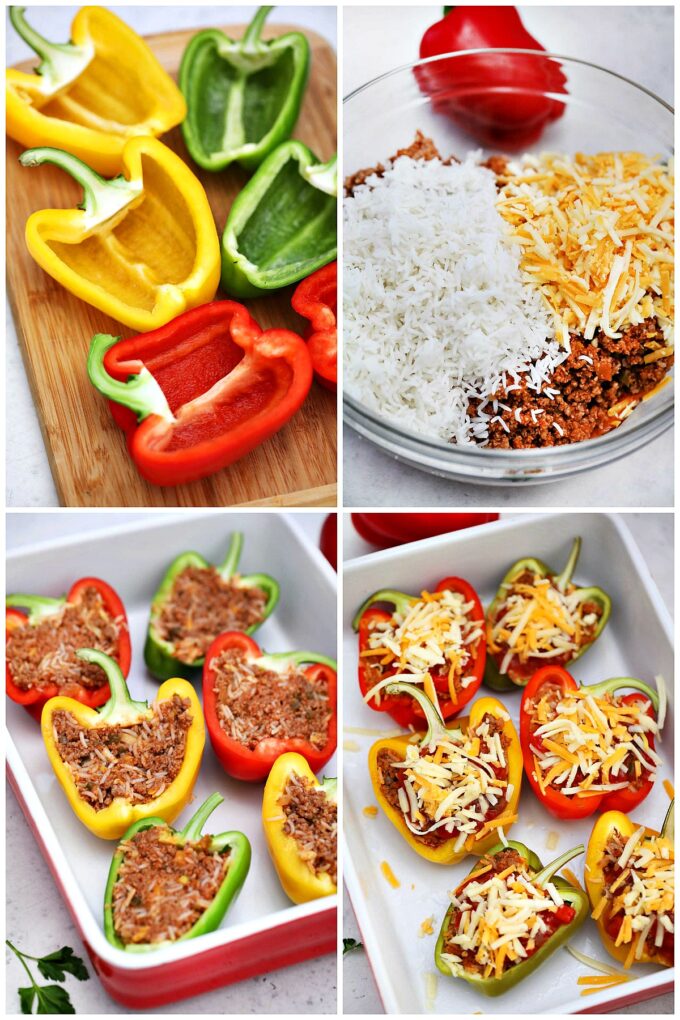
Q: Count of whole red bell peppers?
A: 1